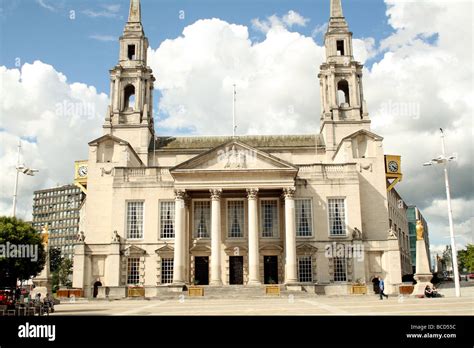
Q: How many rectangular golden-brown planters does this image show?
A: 4